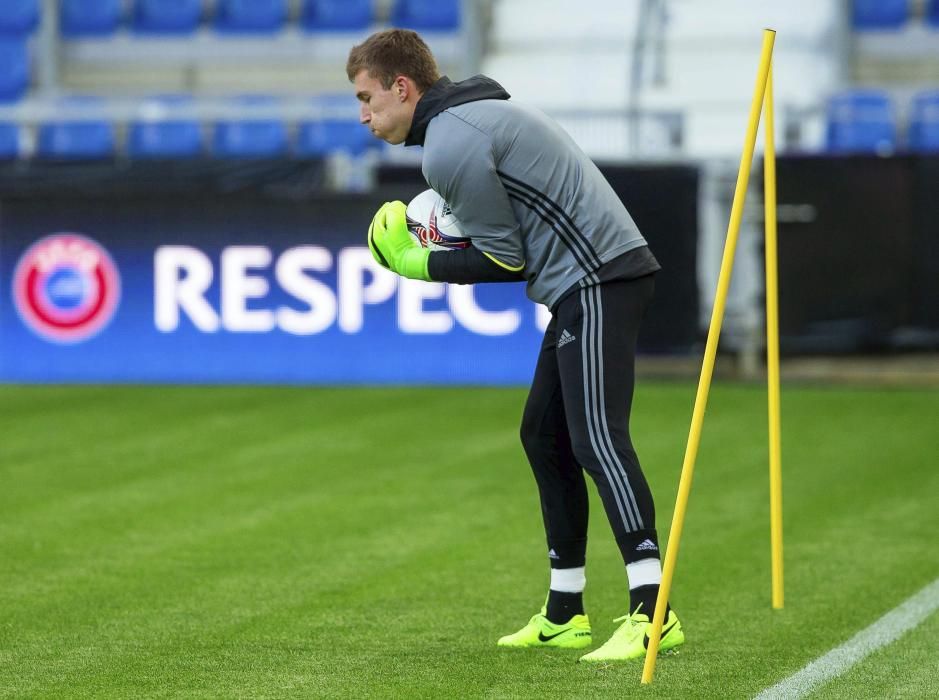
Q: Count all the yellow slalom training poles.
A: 2